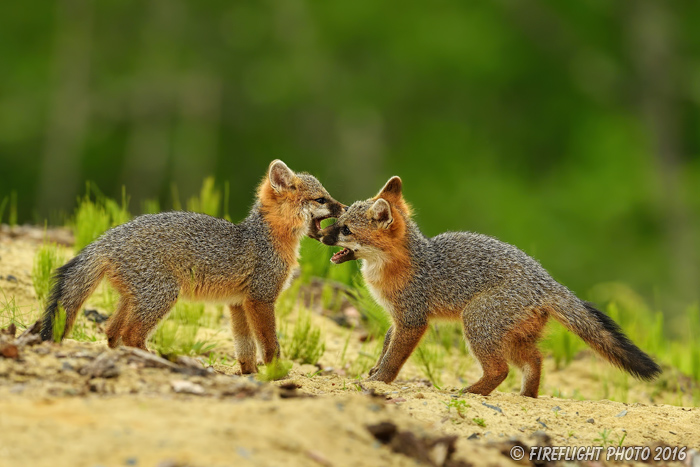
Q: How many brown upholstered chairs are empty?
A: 0